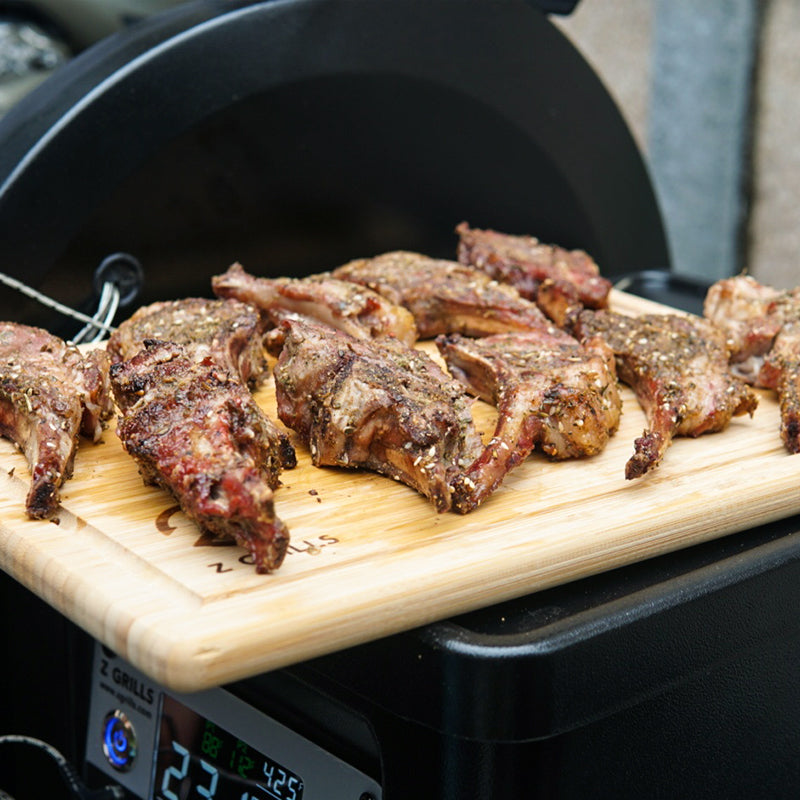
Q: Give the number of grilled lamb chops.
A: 11